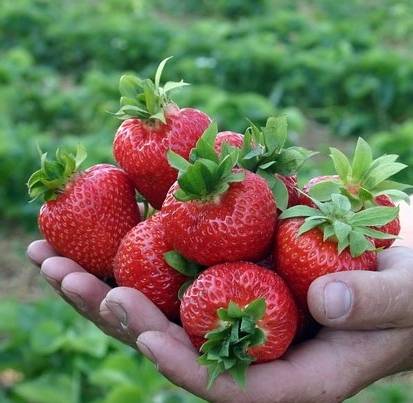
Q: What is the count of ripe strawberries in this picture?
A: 8